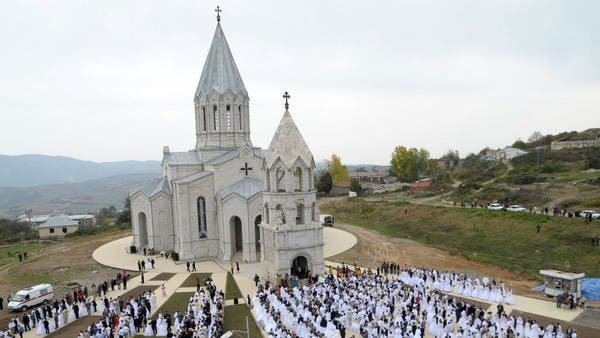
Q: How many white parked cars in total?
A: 3